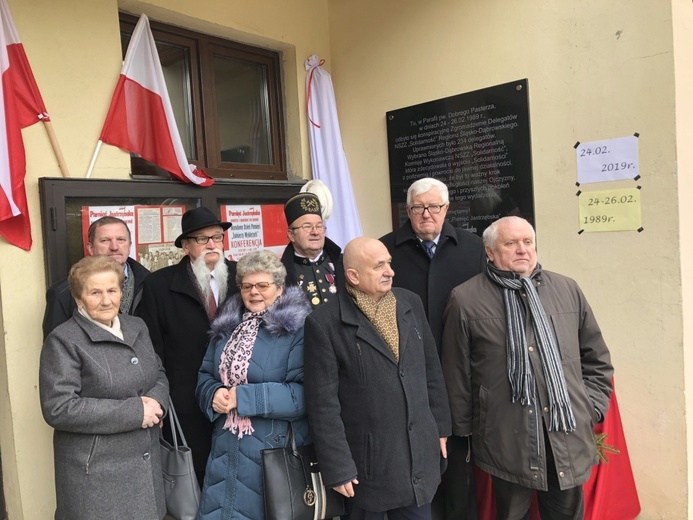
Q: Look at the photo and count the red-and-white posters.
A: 2